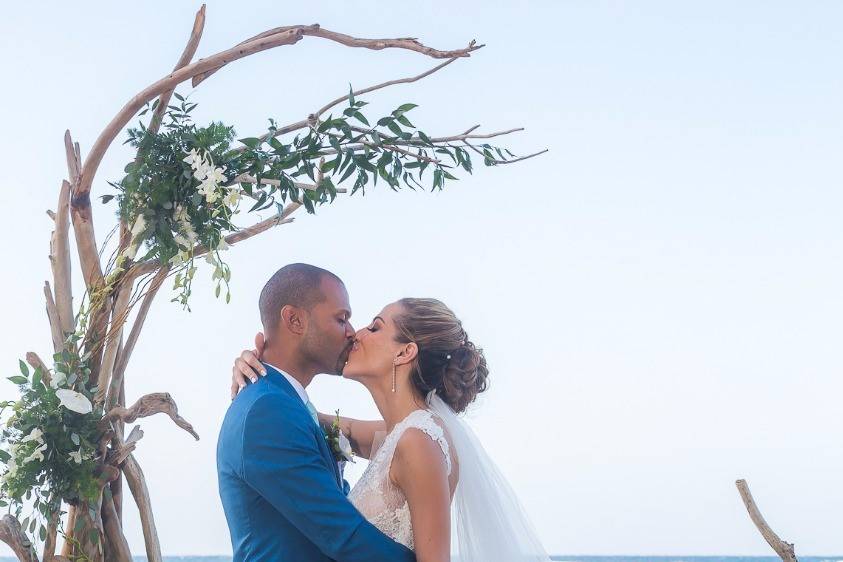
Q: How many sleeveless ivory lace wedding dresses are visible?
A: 1